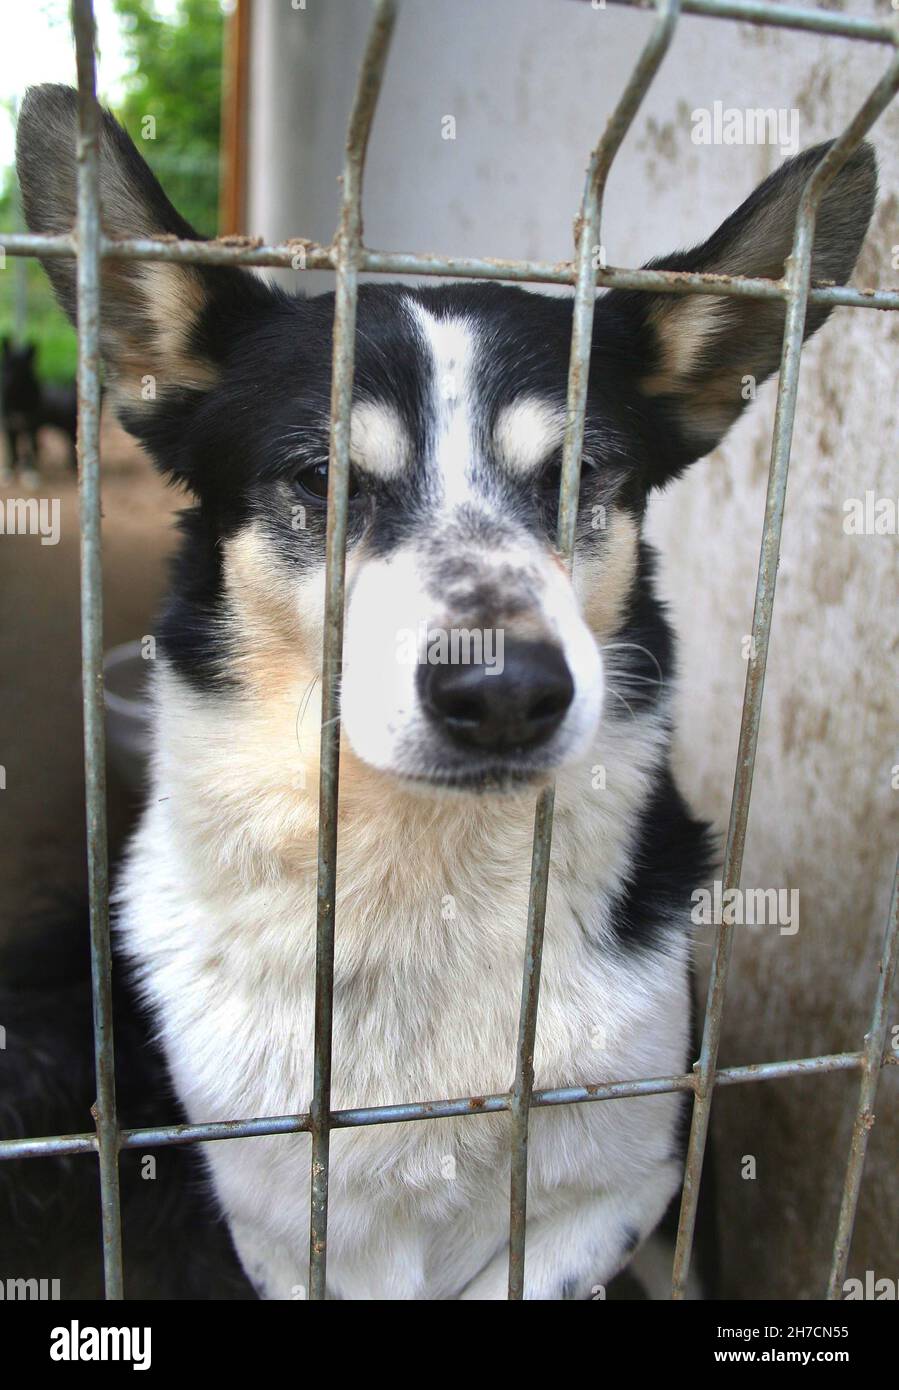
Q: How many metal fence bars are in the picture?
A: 8